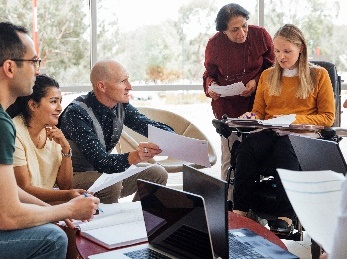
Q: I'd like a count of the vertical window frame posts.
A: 2